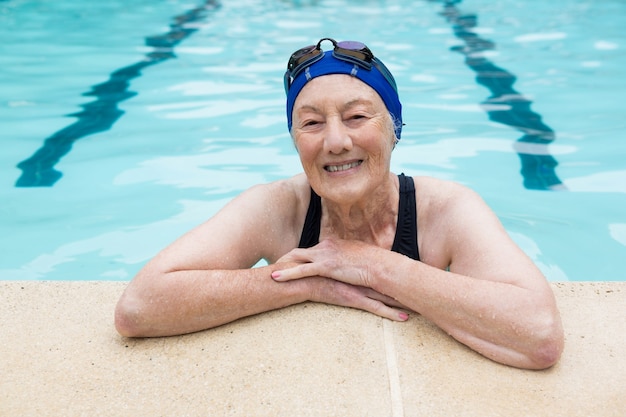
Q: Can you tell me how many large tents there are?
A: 0